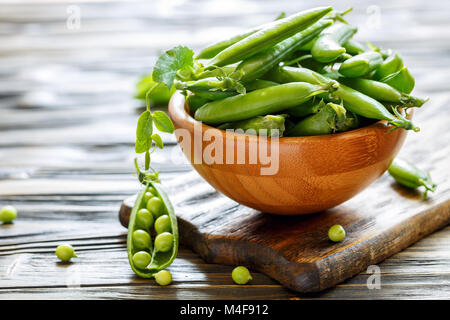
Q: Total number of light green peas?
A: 13